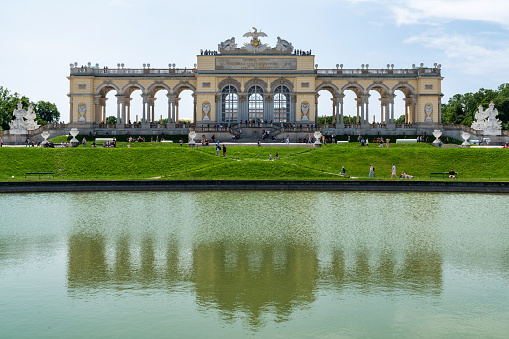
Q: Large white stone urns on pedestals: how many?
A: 6